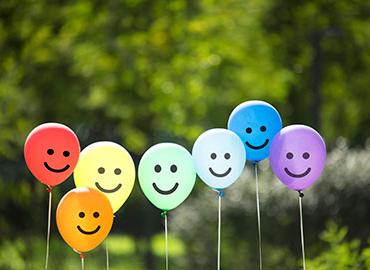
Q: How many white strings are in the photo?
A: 7